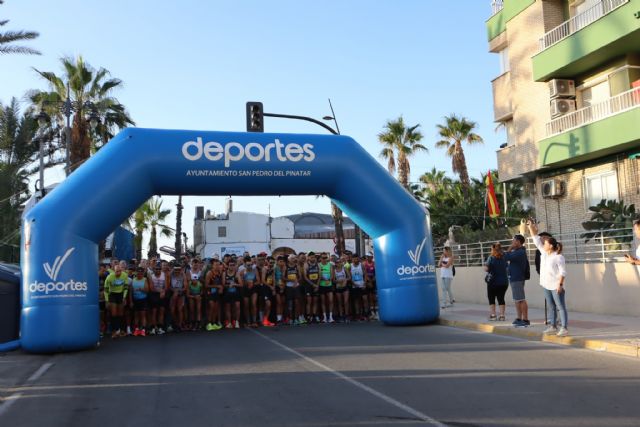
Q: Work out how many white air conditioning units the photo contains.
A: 3